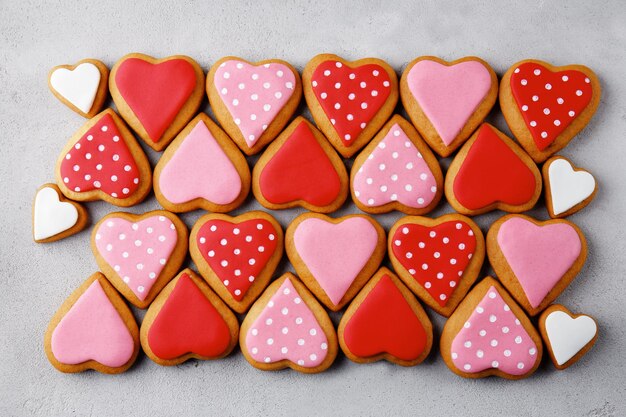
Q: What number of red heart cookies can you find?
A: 10